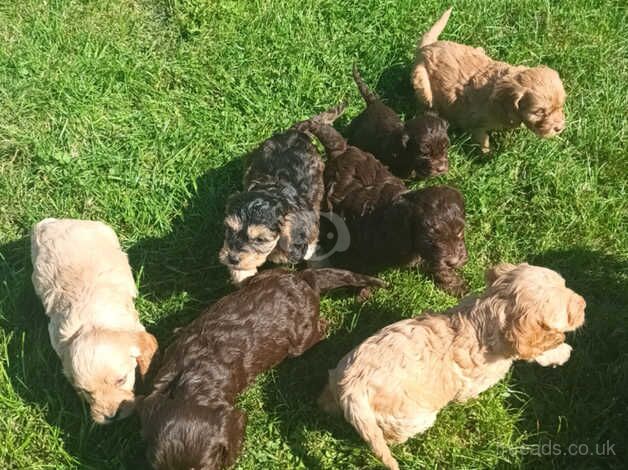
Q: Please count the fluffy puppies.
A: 7